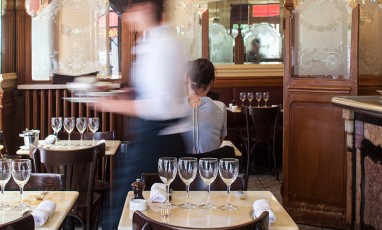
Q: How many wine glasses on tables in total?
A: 14